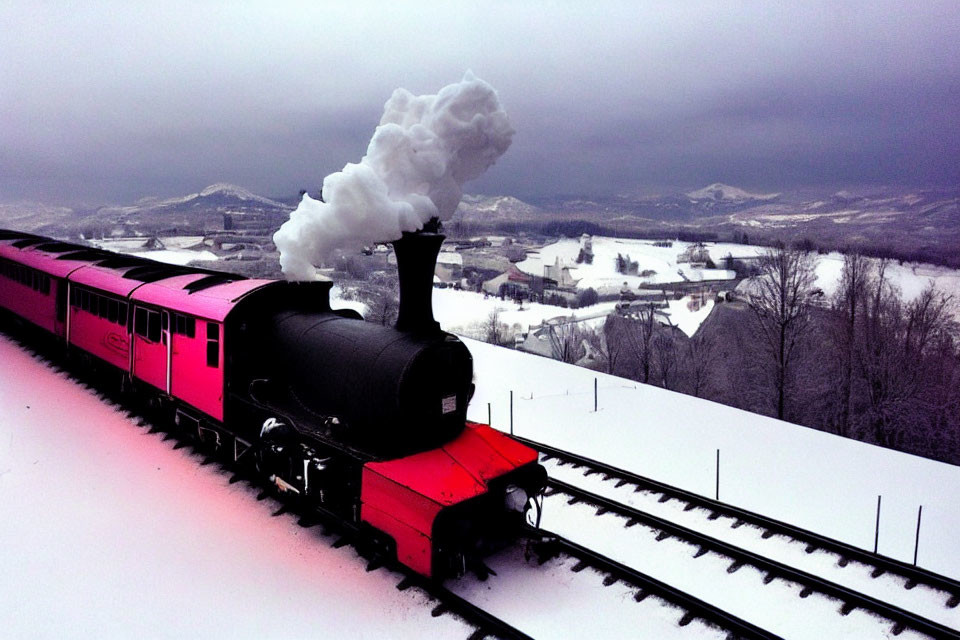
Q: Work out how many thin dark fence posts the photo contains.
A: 6